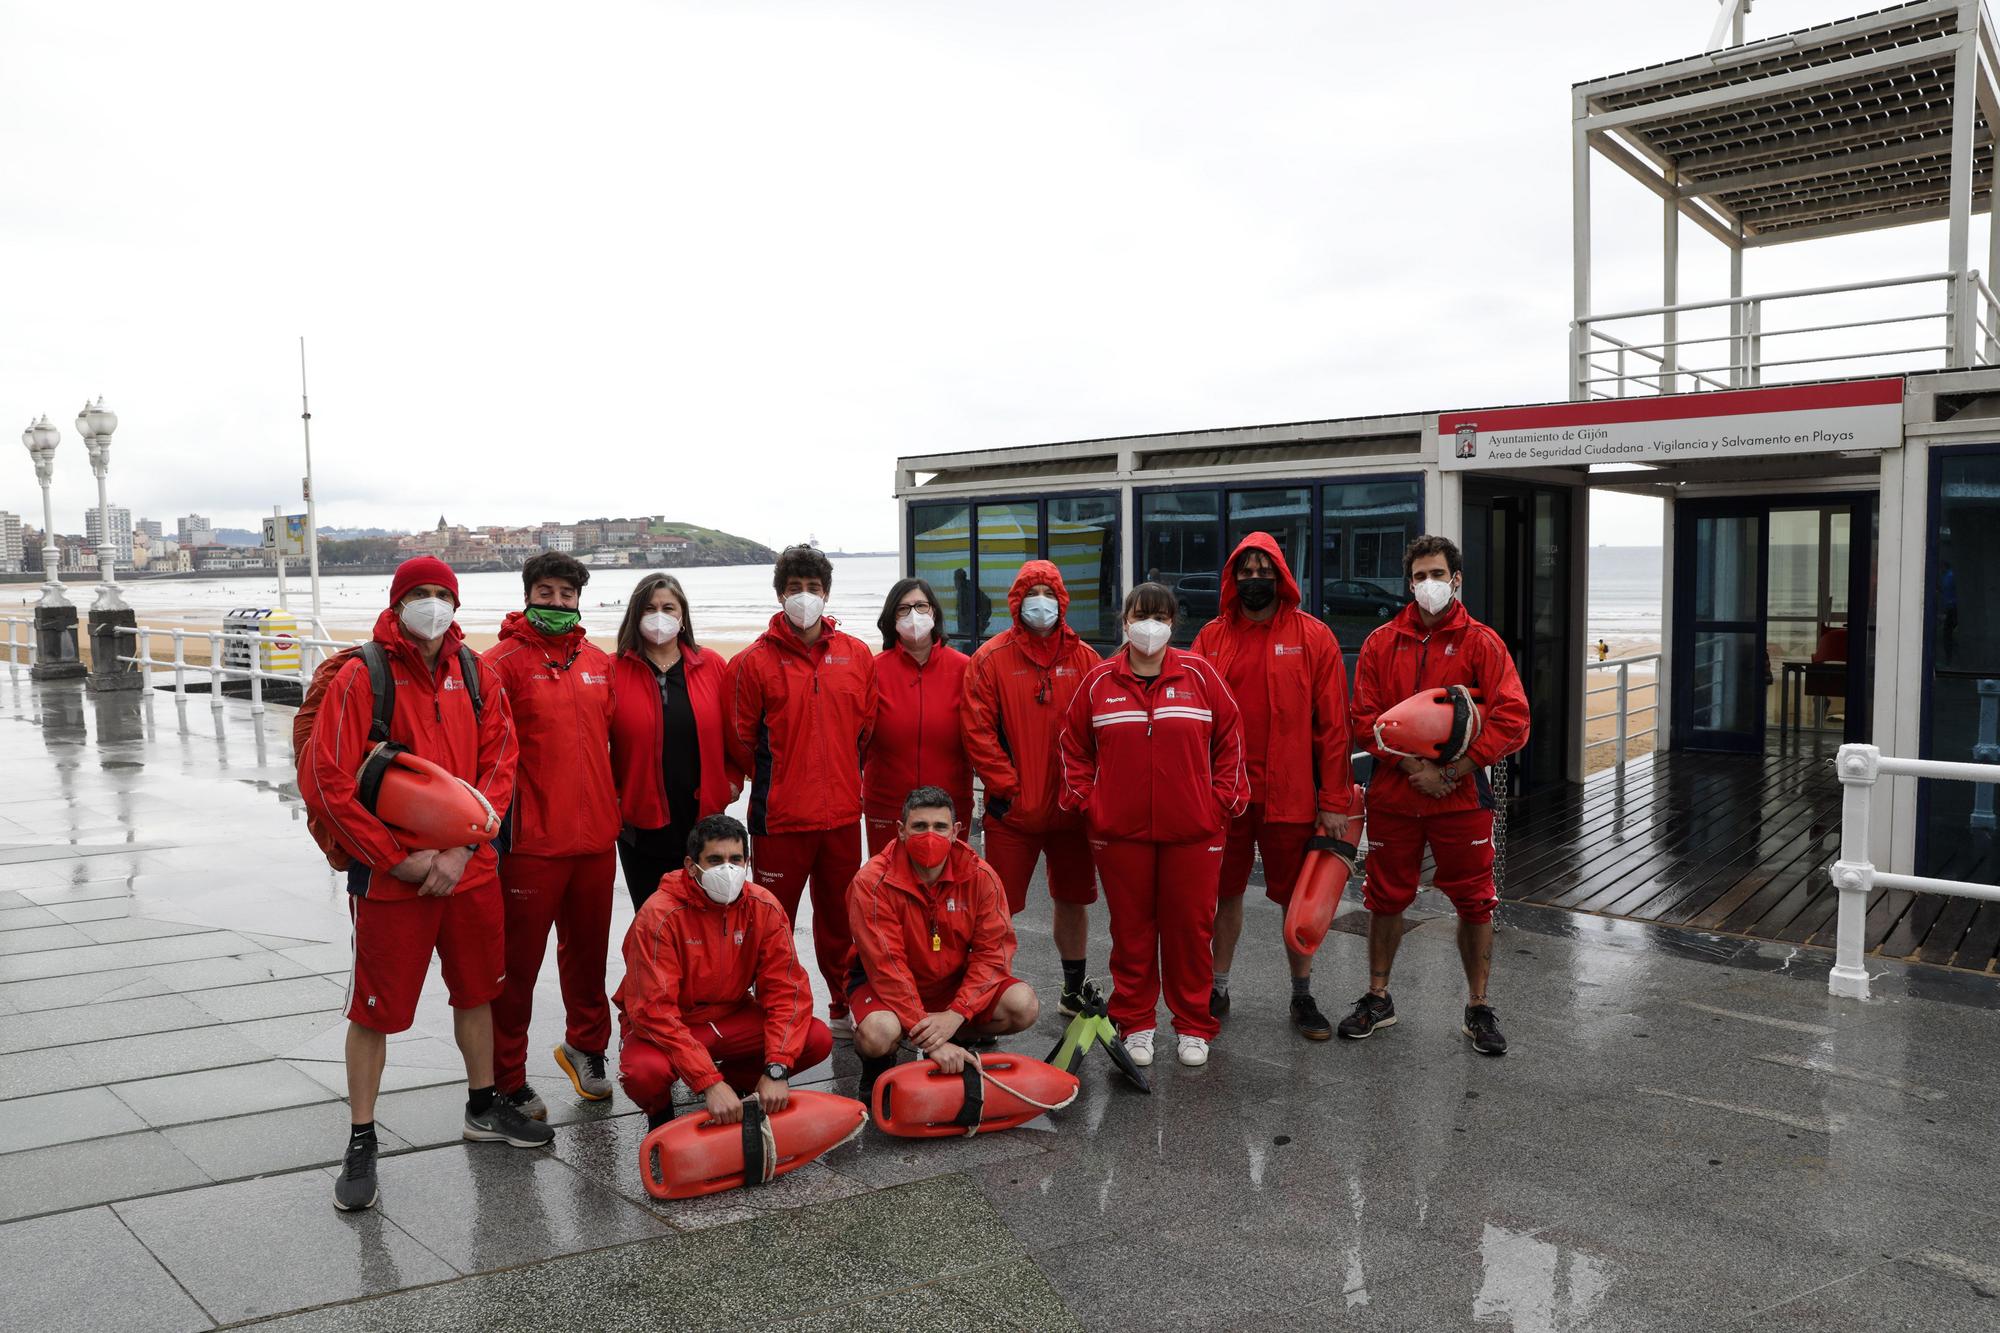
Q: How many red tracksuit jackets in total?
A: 11